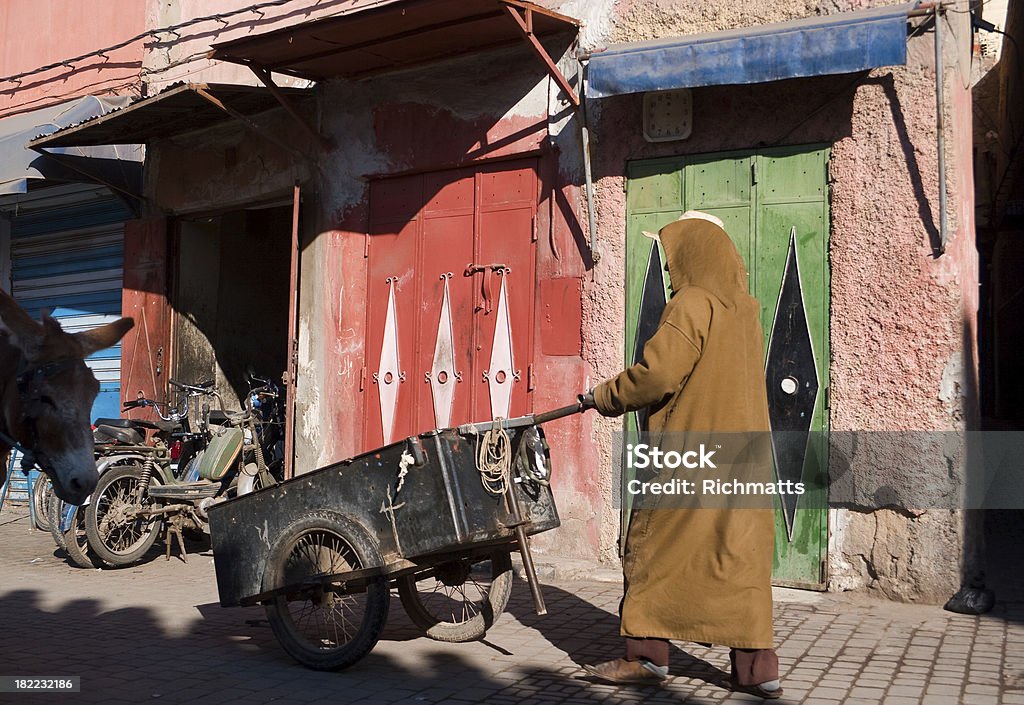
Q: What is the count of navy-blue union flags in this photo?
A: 0